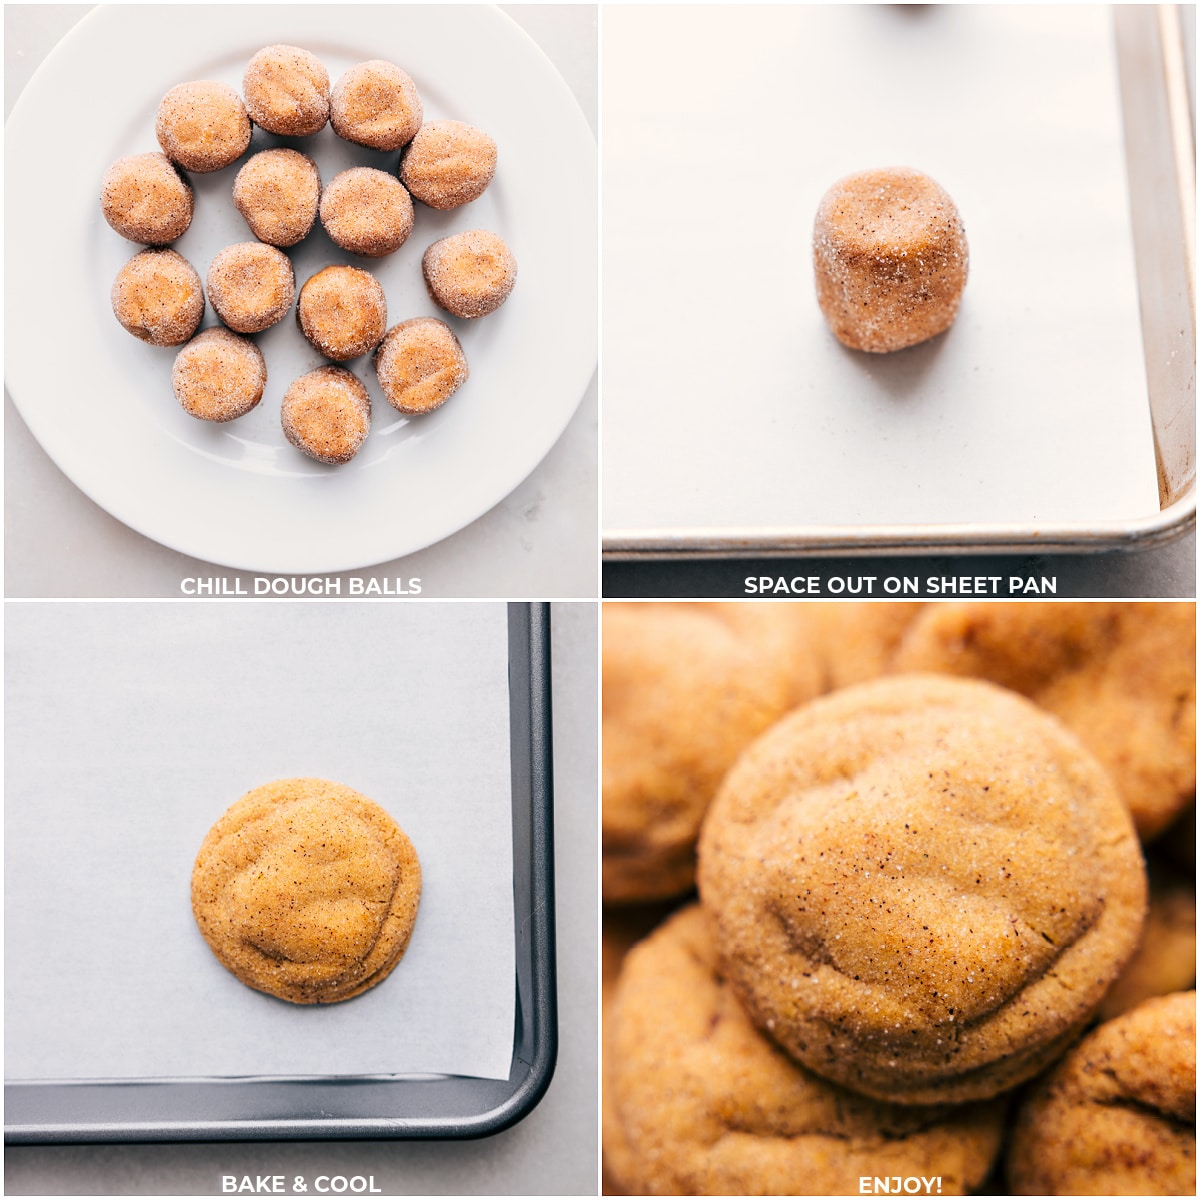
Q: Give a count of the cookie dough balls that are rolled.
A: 14